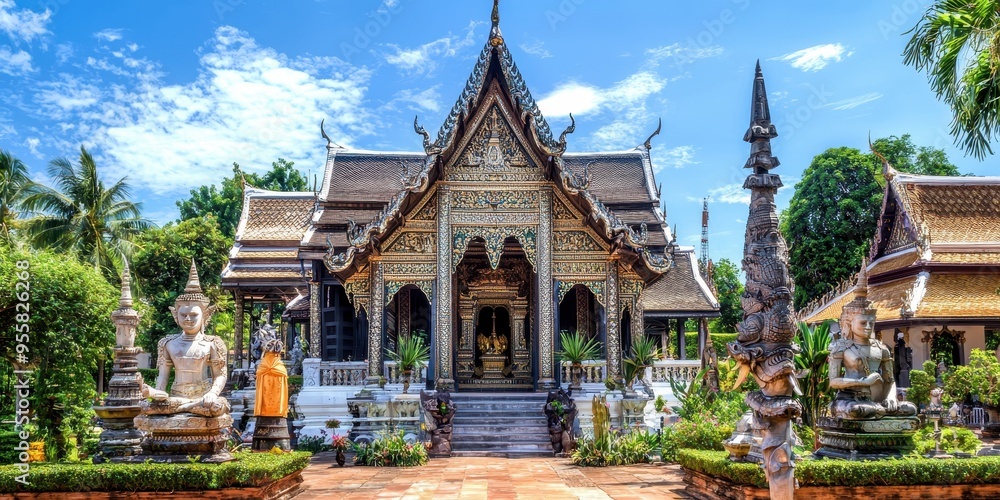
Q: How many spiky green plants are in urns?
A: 3